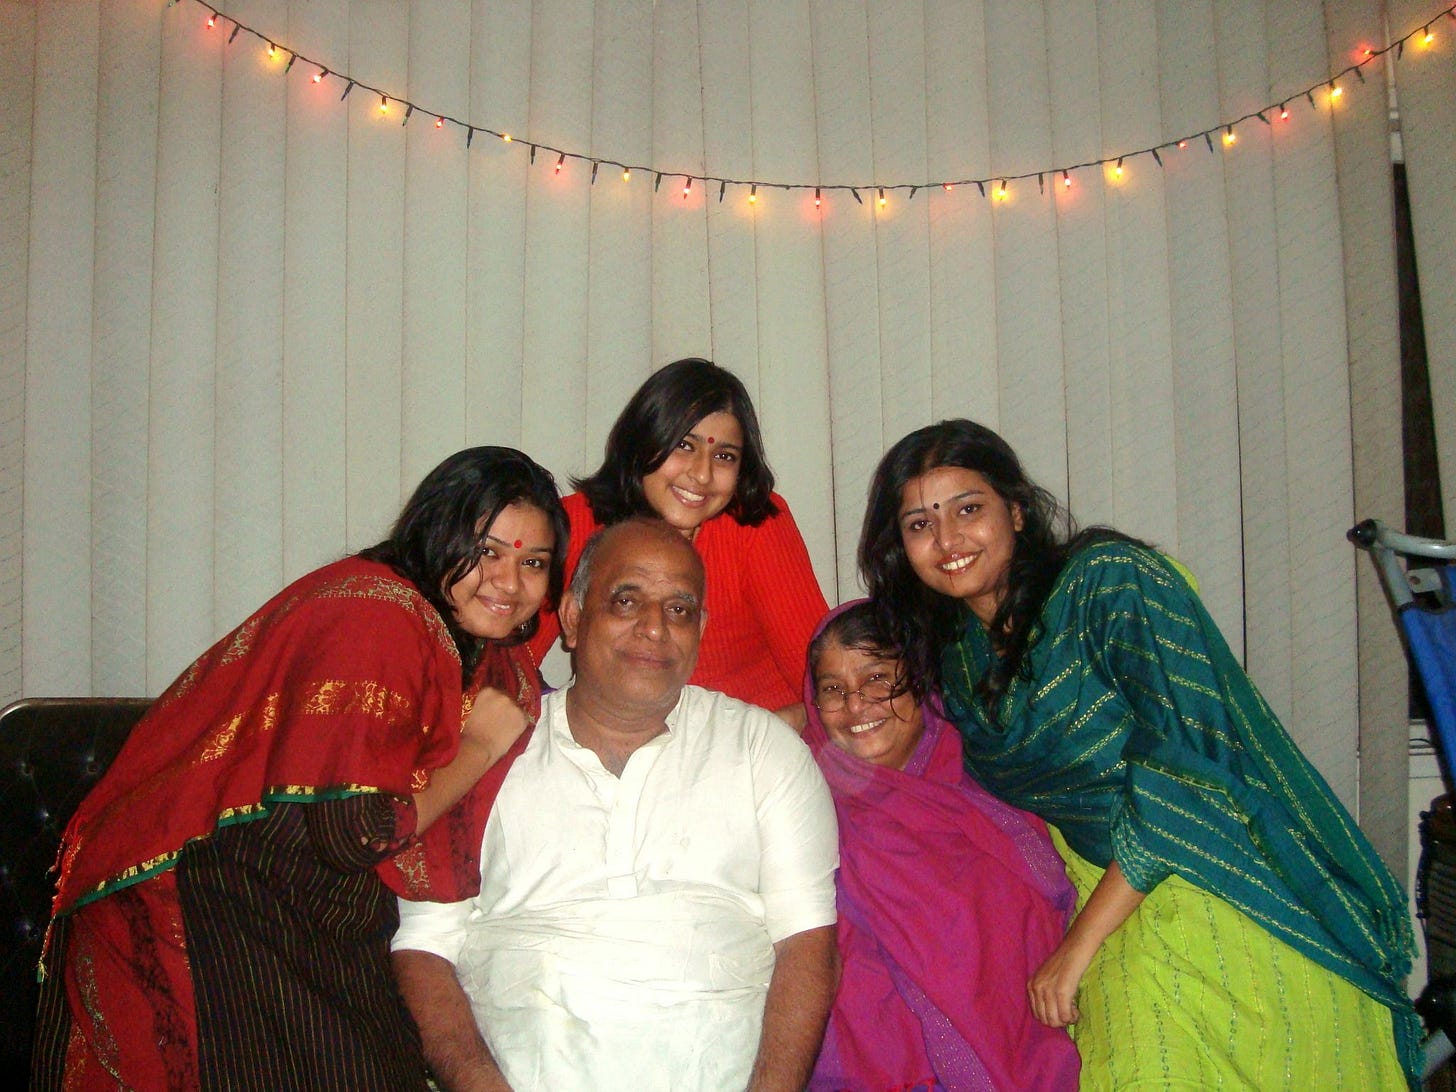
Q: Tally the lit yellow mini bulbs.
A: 11